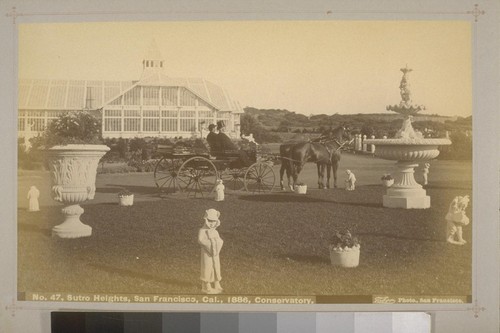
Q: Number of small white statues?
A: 6